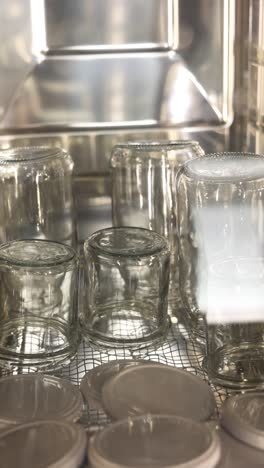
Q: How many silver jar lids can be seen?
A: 6